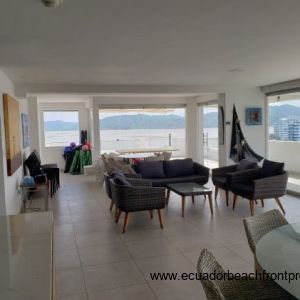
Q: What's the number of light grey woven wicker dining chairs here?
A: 2